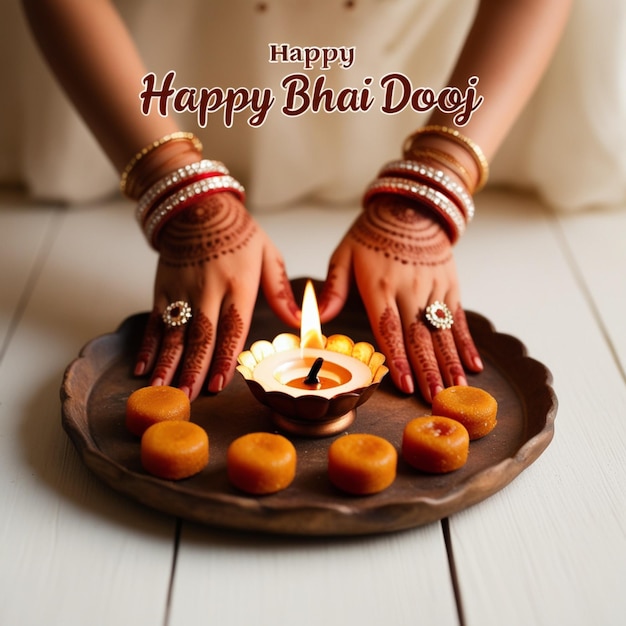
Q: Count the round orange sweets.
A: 6